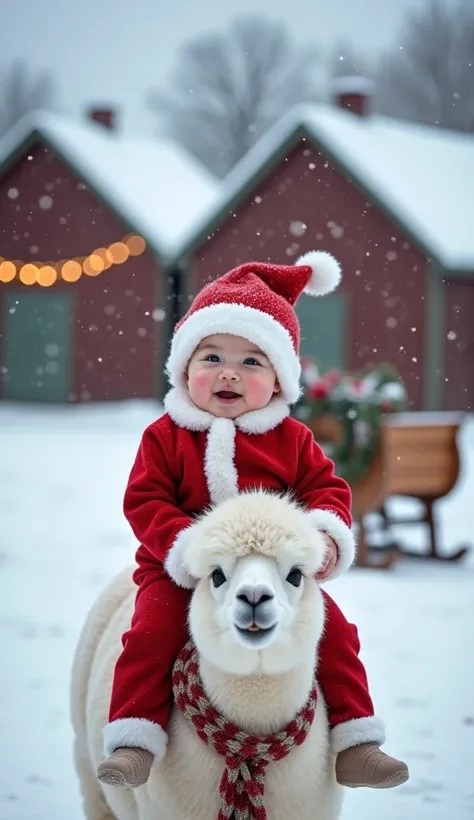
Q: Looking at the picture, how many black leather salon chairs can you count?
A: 0